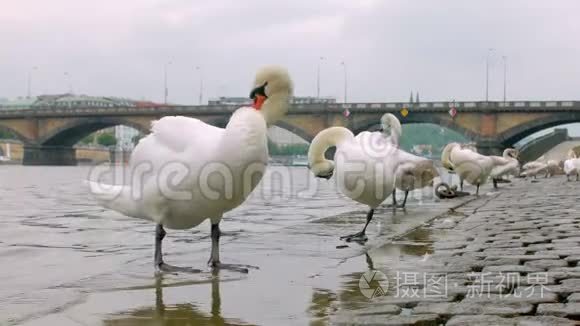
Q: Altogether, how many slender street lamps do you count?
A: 8